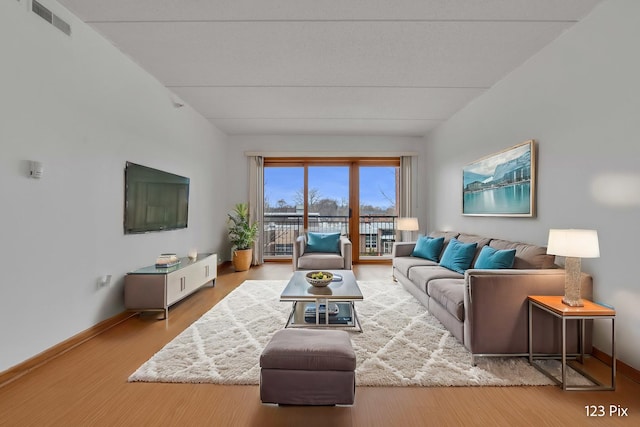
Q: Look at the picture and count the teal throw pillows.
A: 4